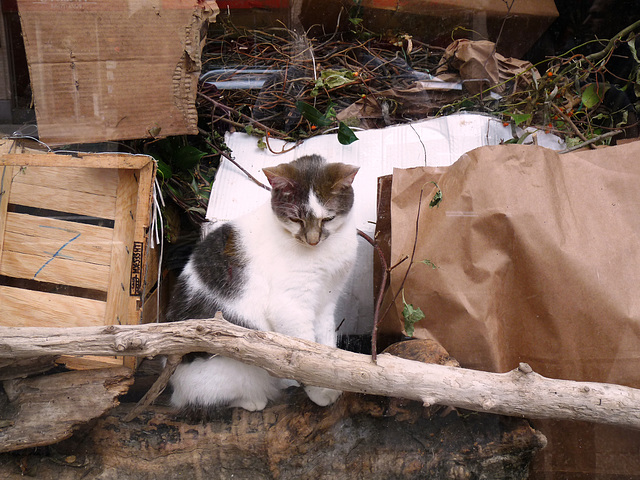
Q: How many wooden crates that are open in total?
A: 1